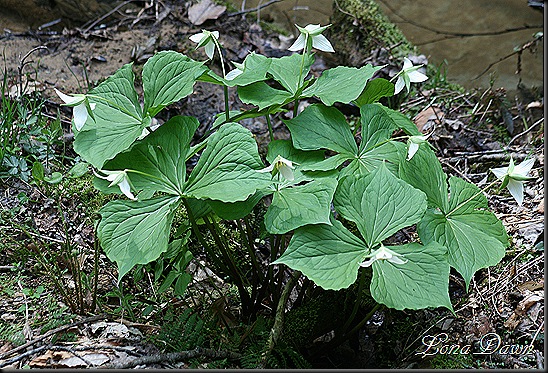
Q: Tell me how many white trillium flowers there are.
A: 10